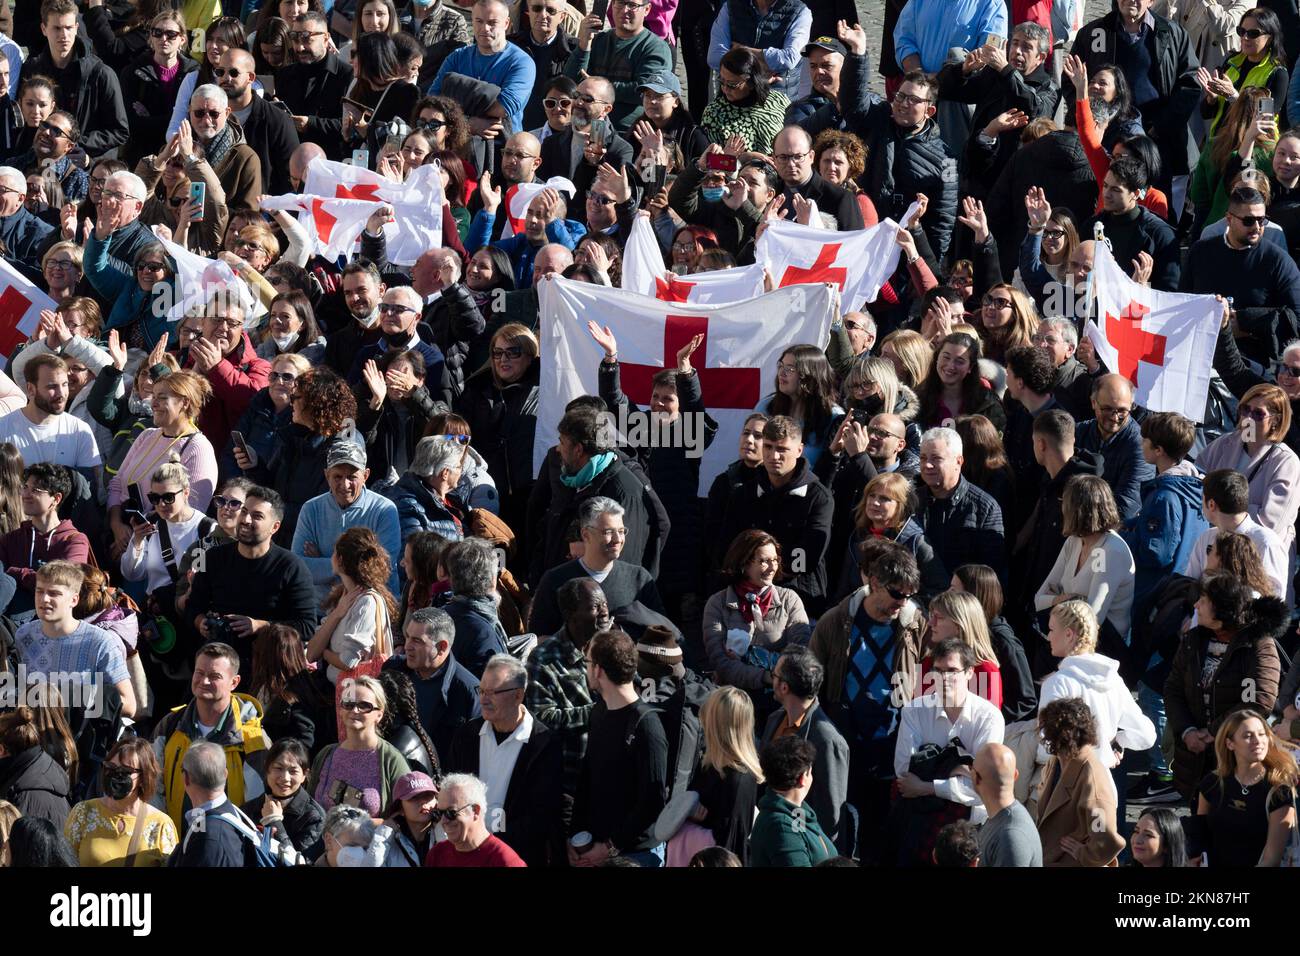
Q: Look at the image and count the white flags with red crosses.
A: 9